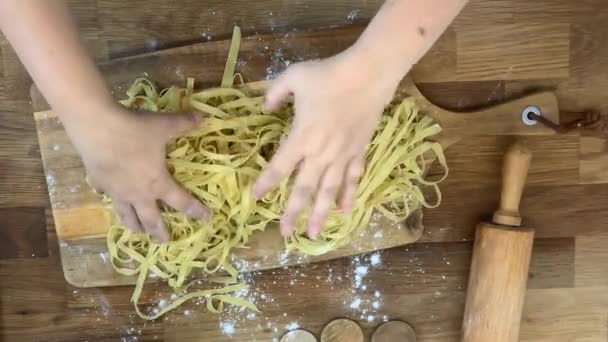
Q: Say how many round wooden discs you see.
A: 3